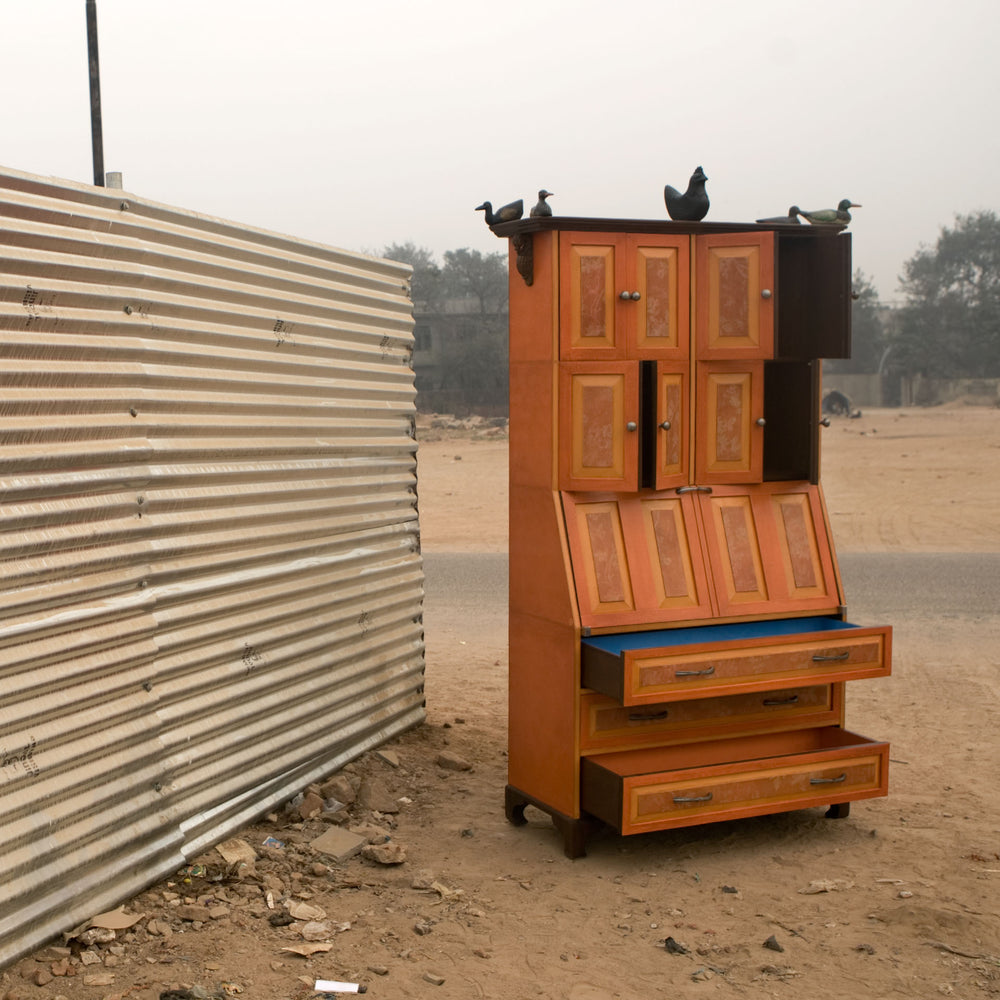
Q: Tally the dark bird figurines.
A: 5